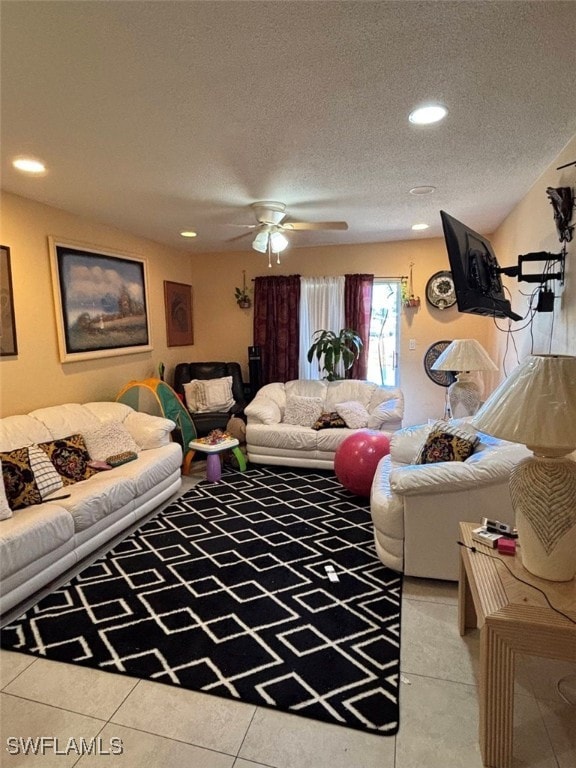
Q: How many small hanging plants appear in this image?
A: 2